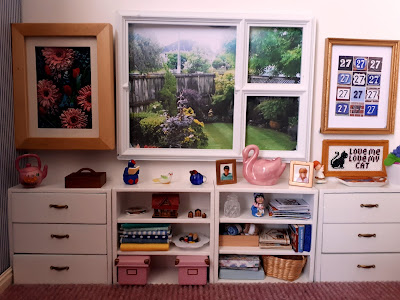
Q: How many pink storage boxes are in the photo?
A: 2